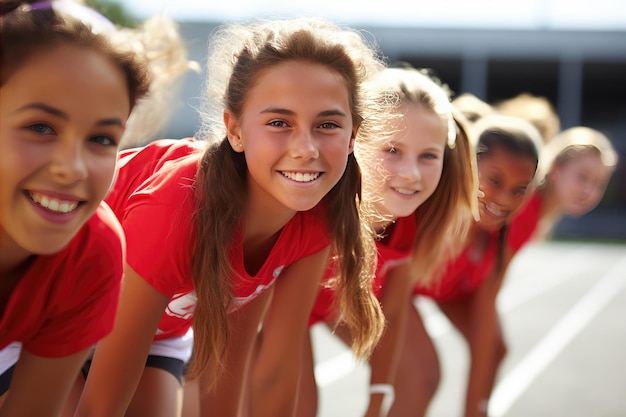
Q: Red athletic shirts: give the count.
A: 5